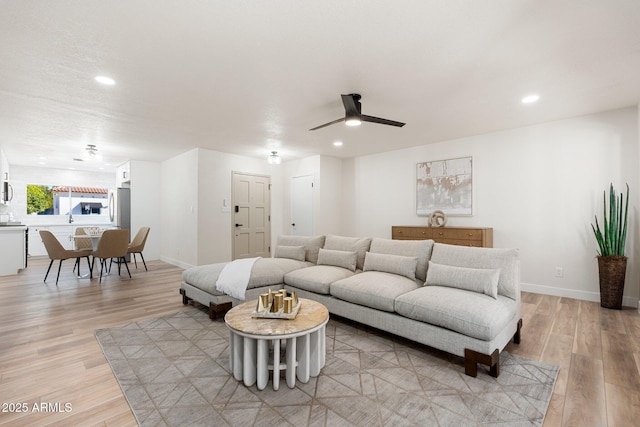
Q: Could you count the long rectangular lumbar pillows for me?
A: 4